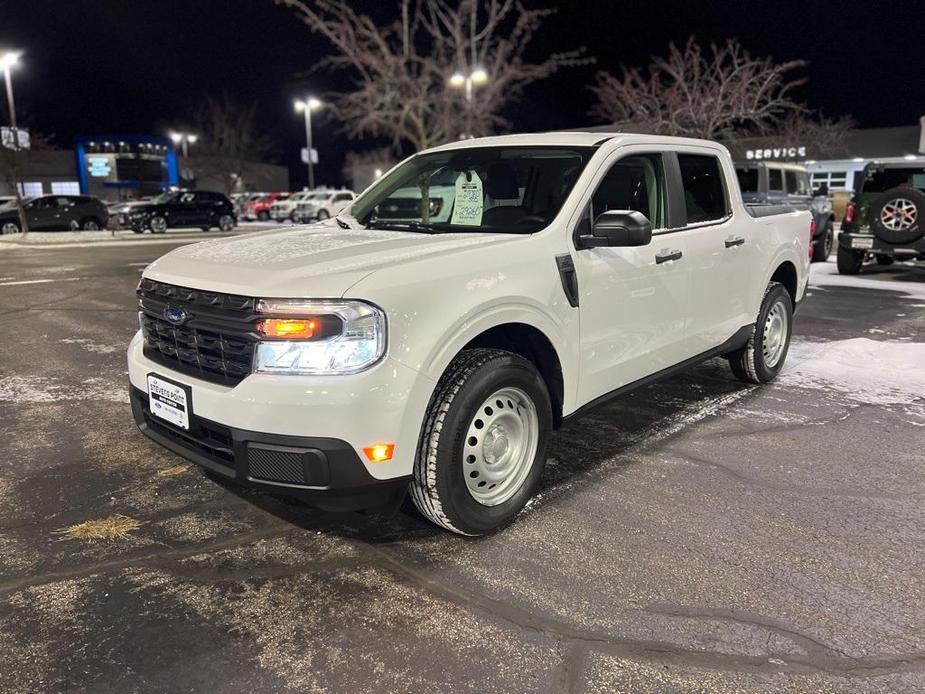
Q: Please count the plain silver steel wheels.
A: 2